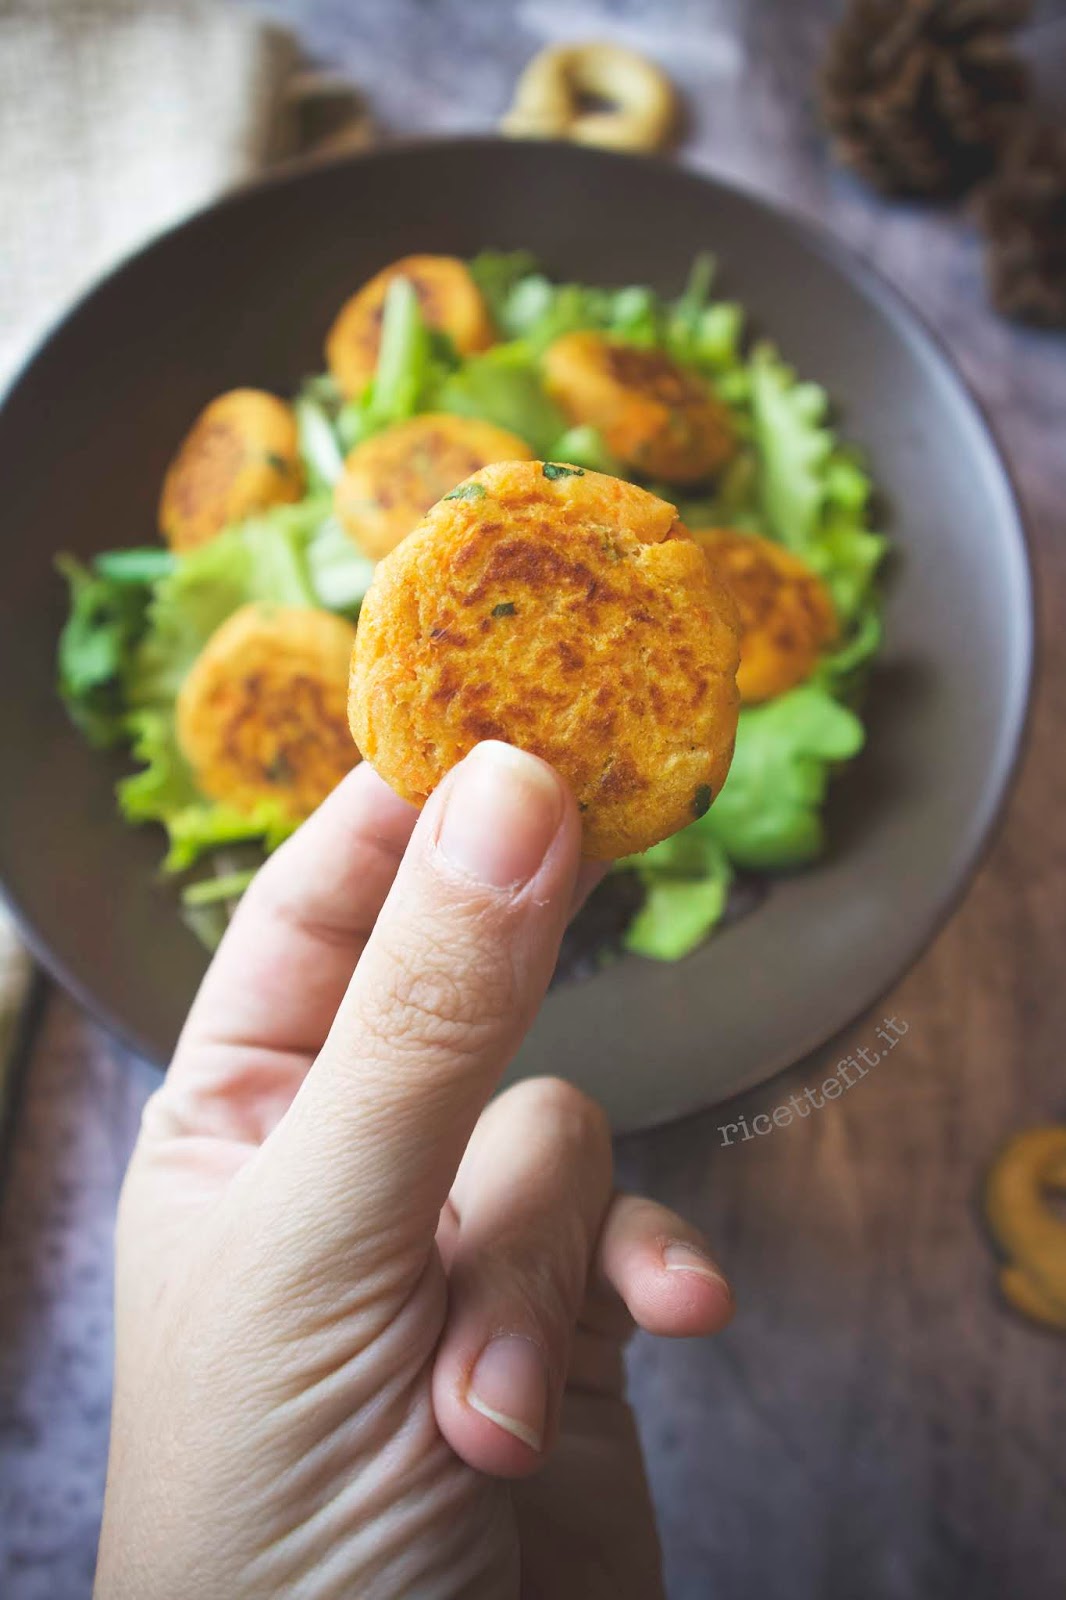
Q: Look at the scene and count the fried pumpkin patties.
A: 7